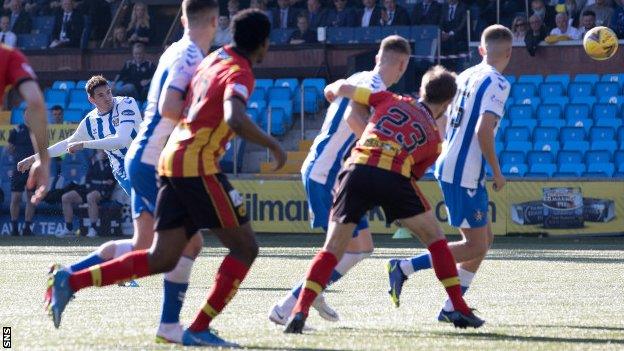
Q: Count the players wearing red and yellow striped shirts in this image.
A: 3